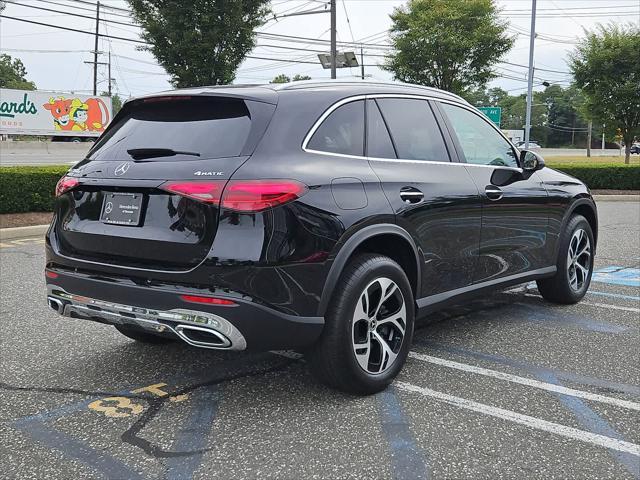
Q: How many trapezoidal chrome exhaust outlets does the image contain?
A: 2